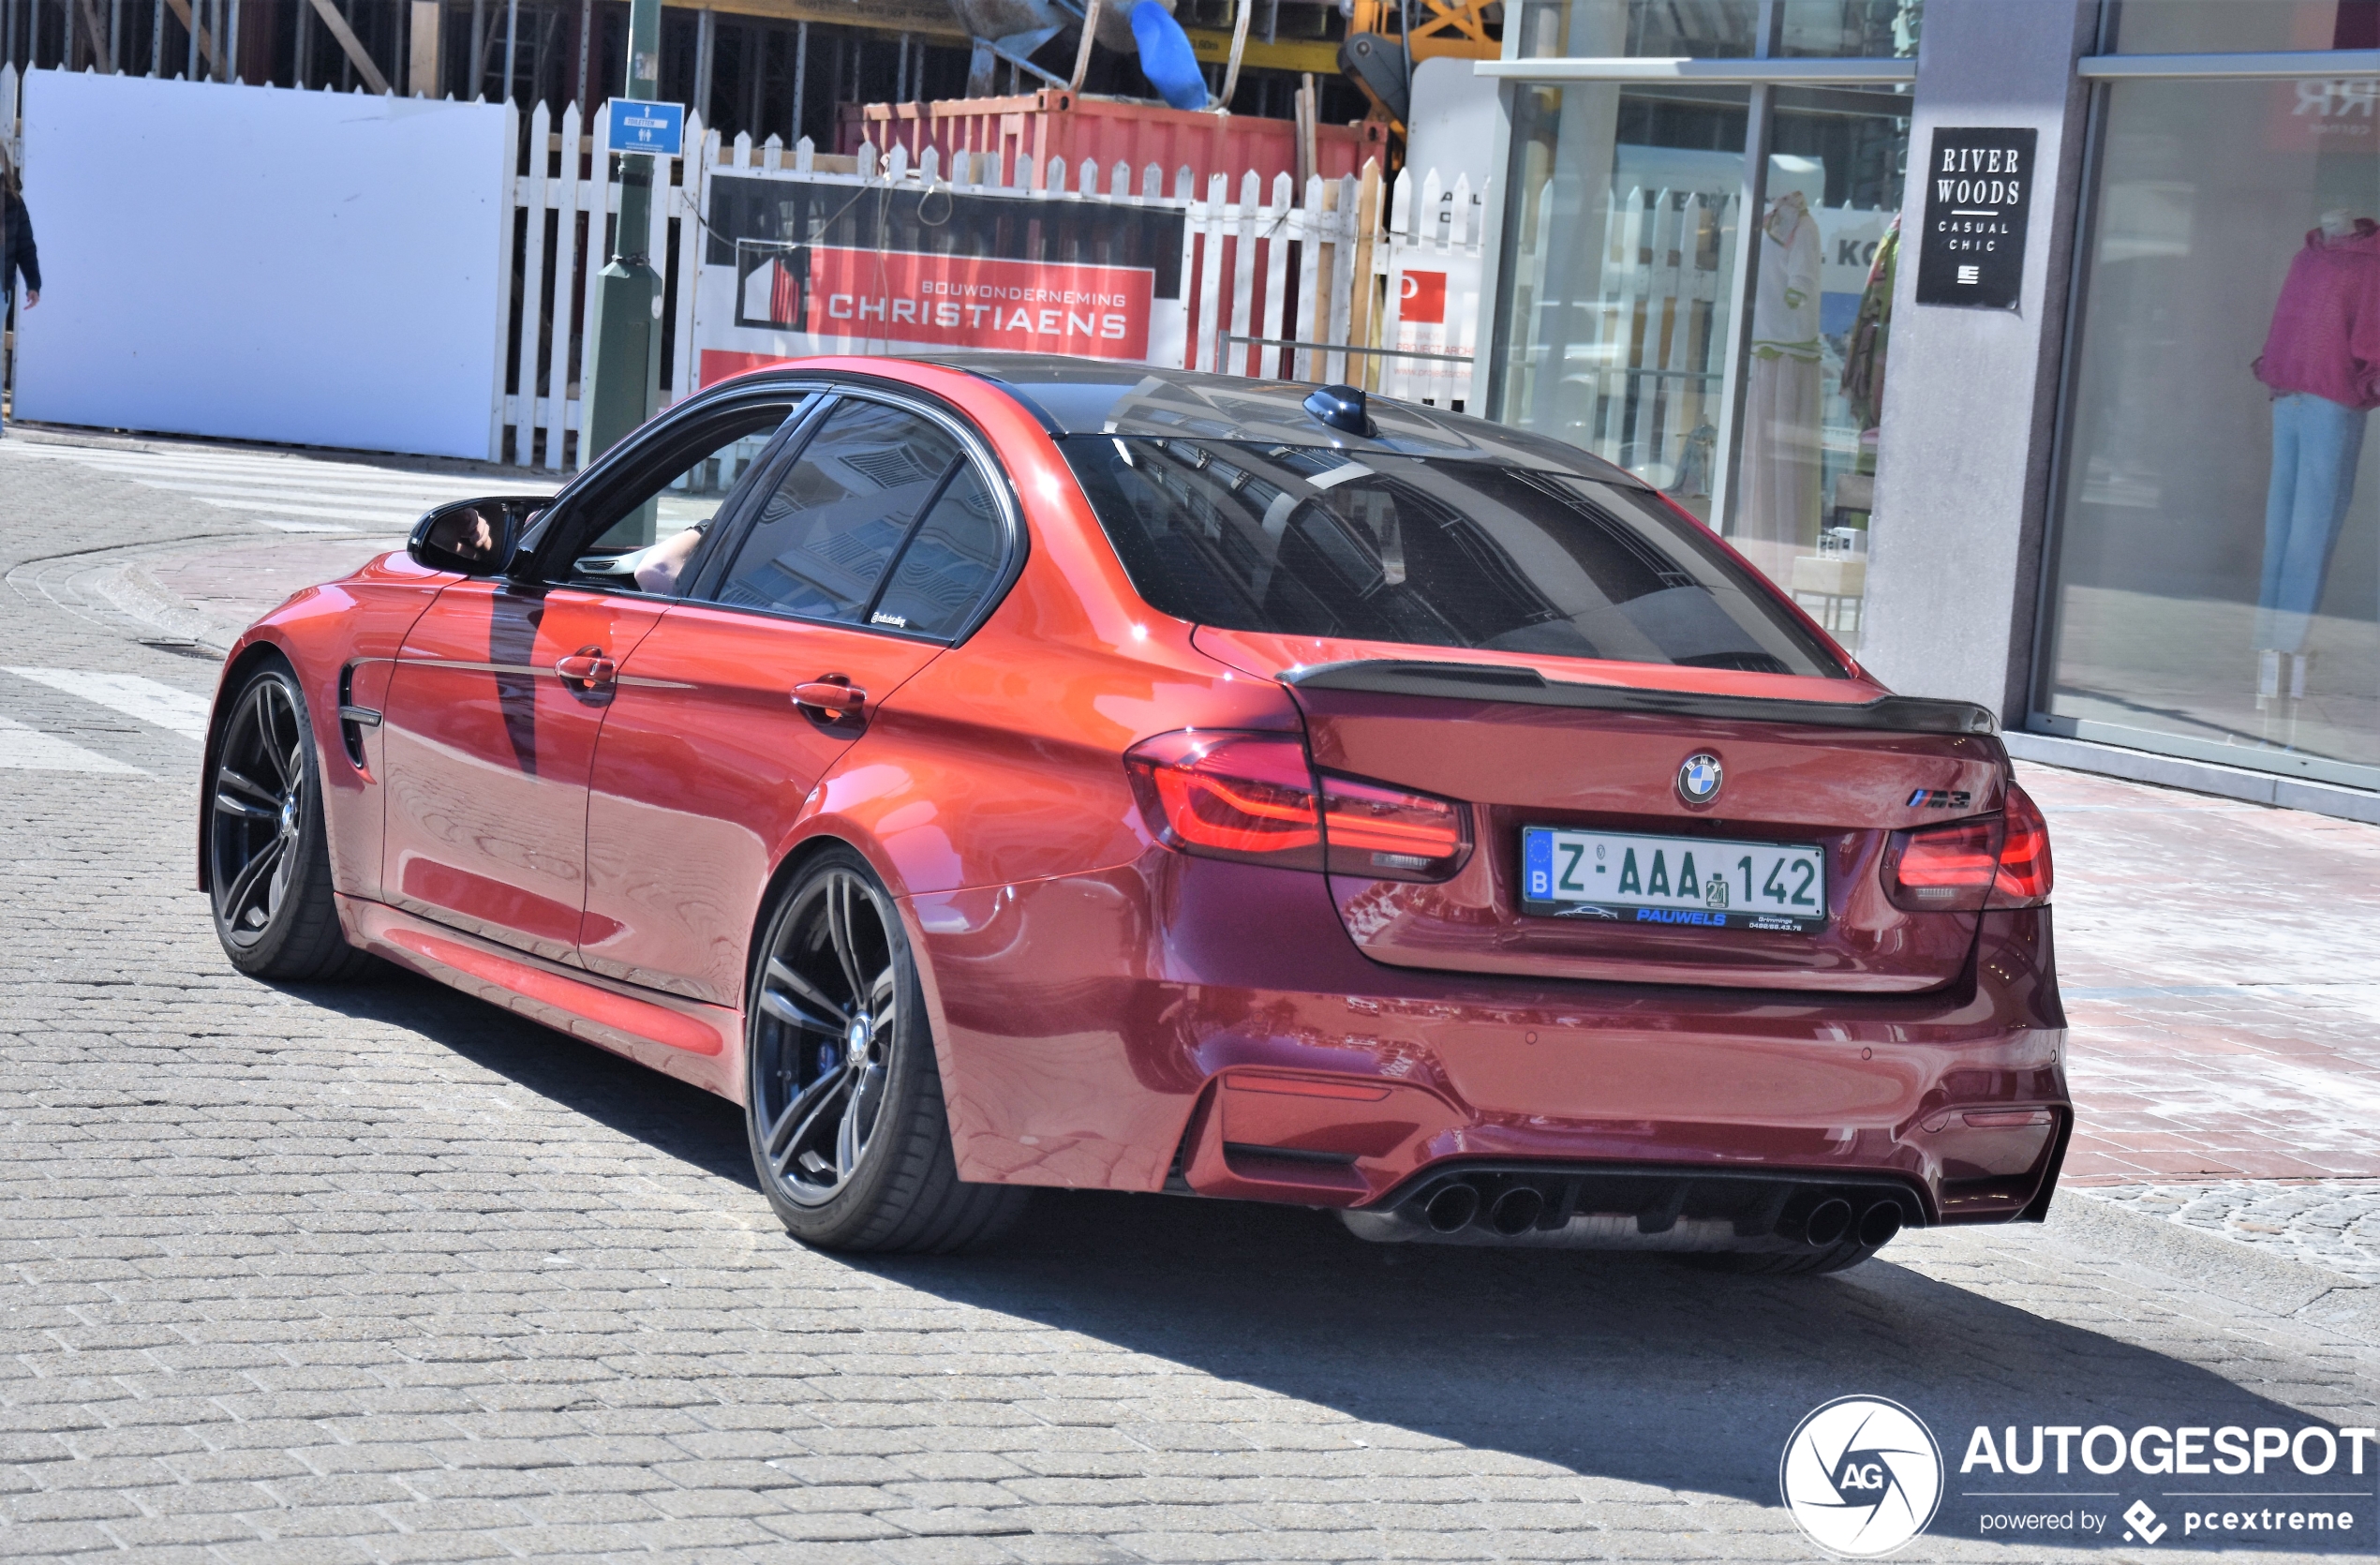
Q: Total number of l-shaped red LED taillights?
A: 2